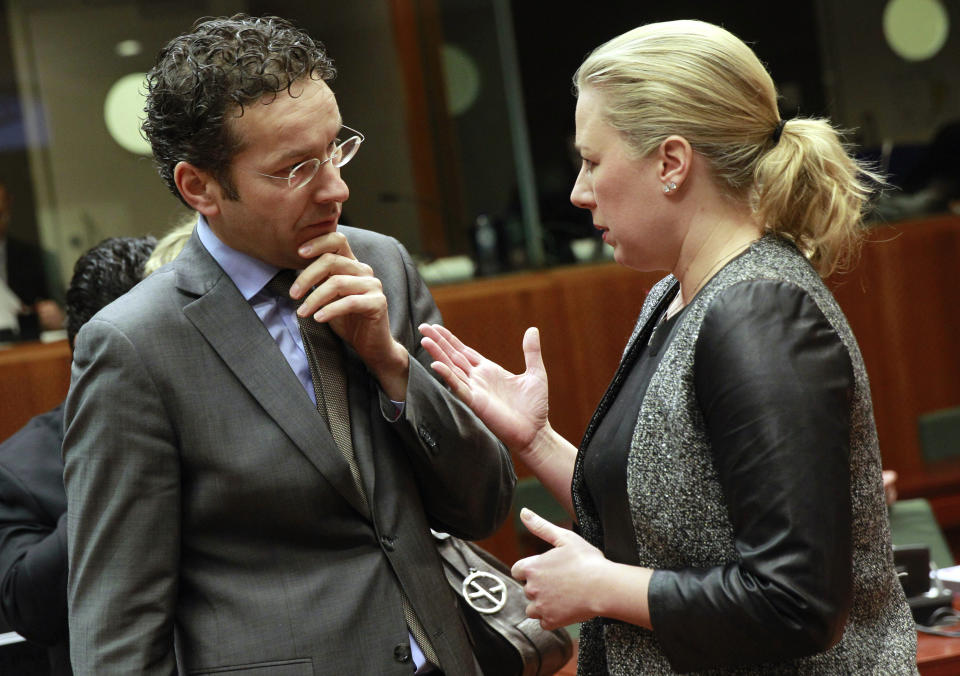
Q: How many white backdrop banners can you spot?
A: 0